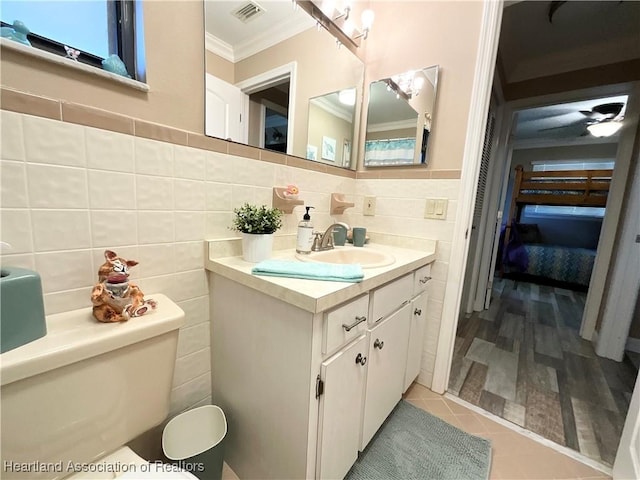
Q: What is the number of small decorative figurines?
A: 4